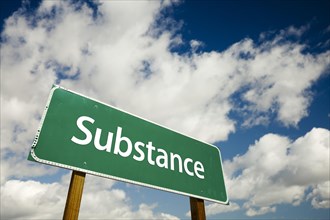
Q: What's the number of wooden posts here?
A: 2